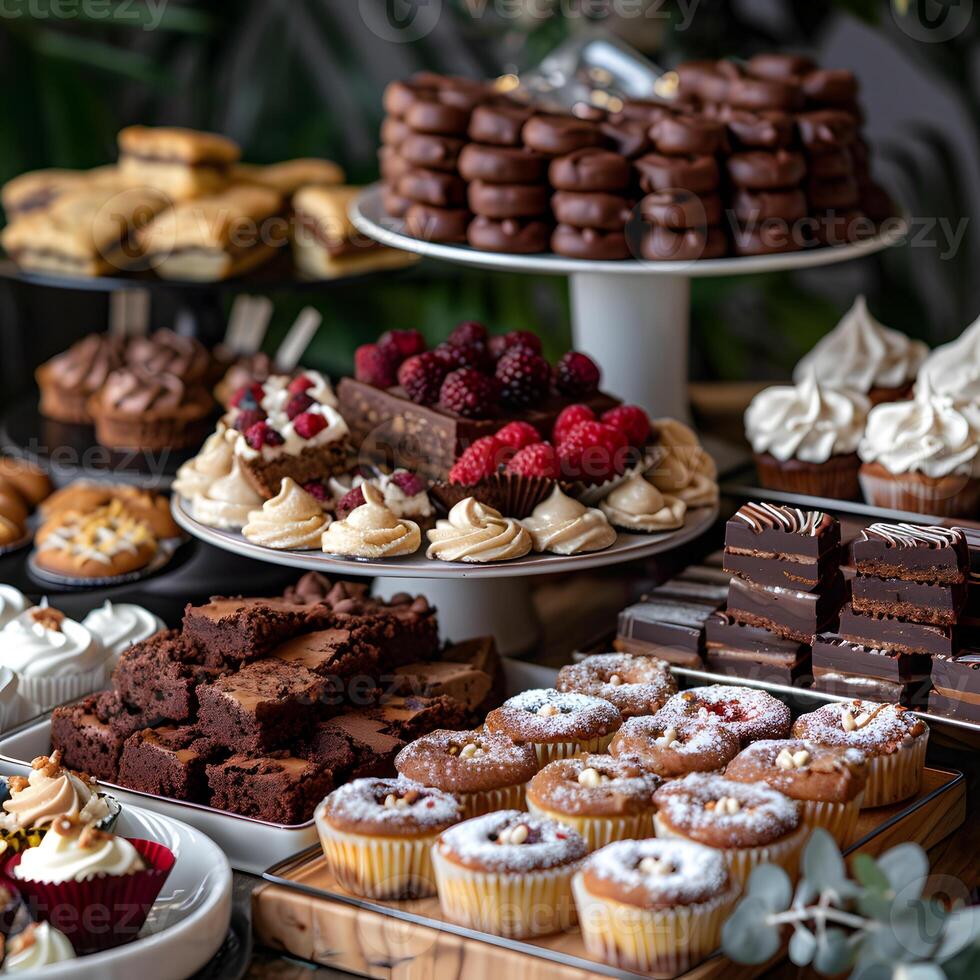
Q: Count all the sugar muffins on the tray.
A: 12